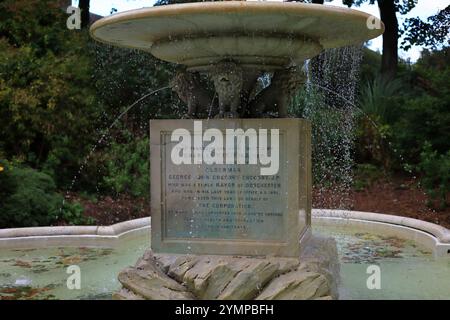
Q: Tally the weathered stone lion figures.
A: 3